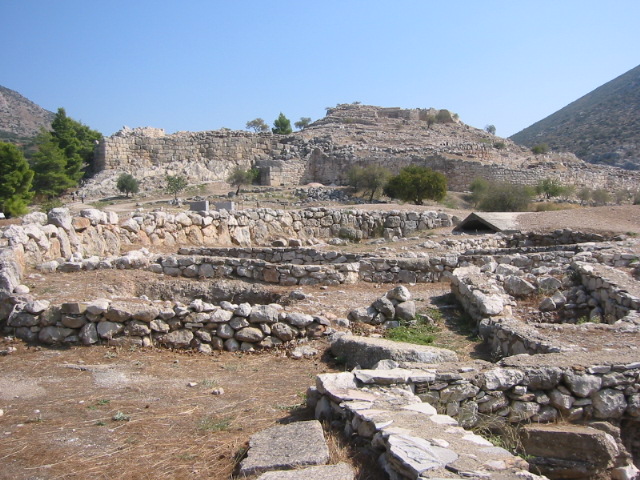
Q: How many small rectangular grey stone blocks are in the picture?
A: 2